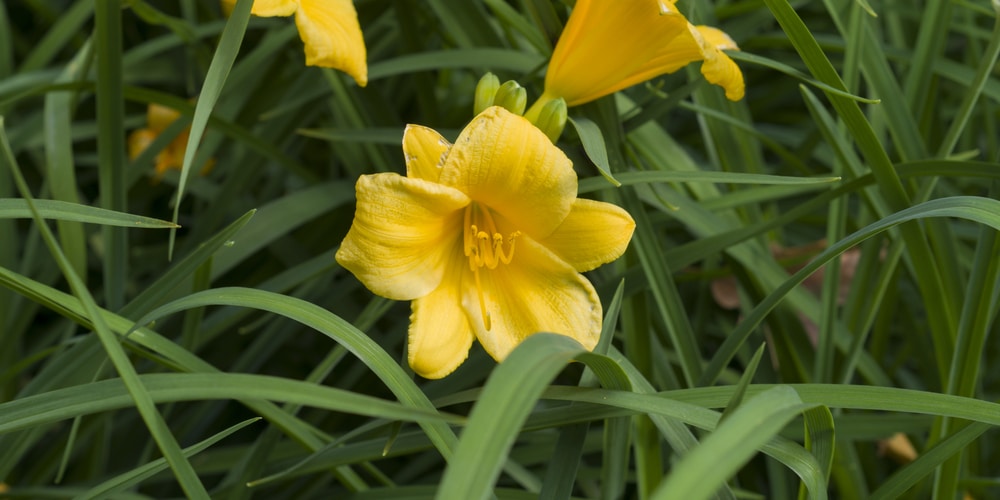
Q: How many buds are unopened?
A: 3